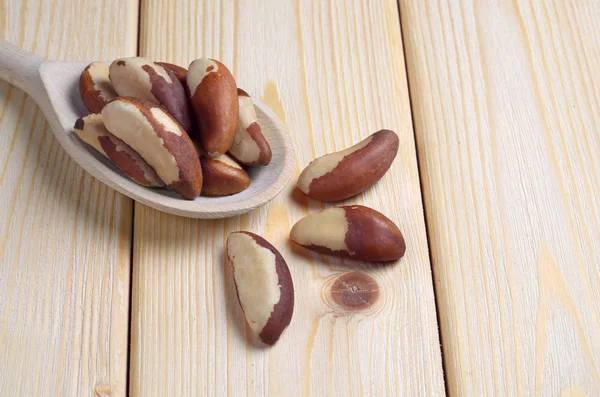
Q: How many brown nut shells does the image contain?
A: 11